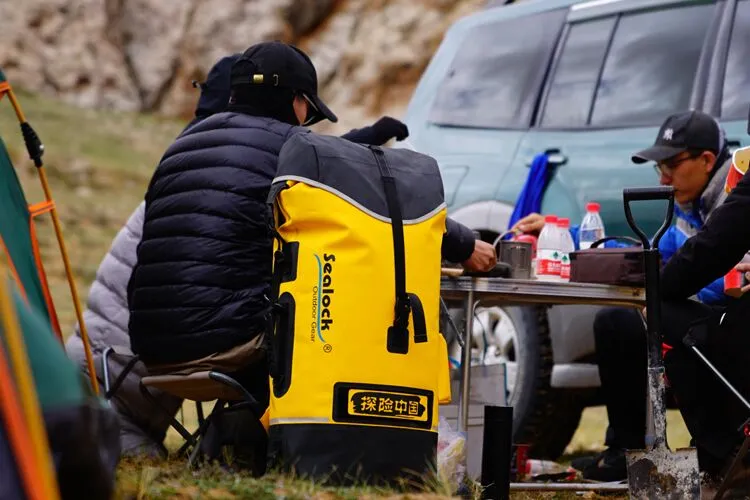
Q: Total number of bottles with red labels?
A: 2